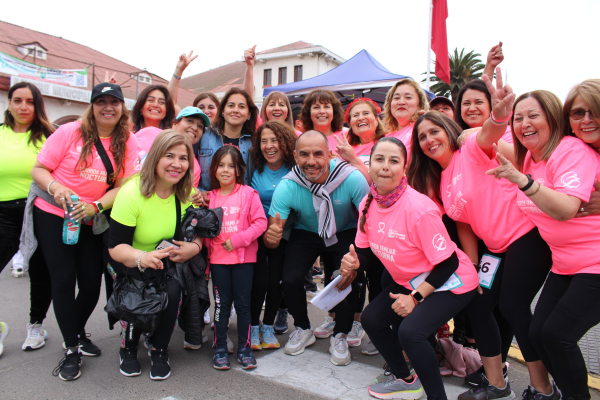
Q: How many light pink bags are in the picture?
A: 1